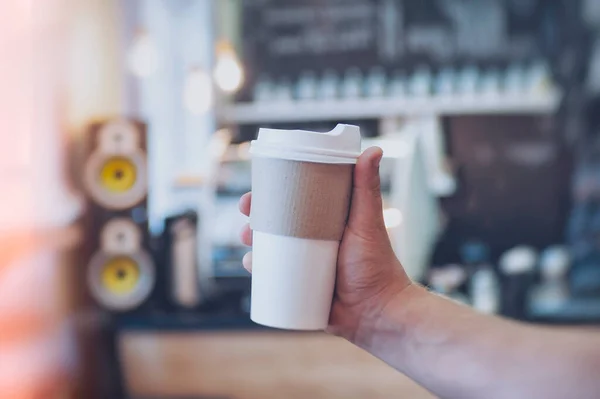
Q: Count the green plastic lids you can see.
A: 0